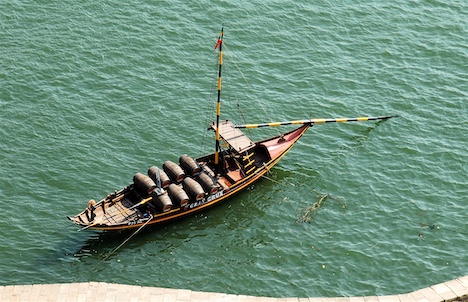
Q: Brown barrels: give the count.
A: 8